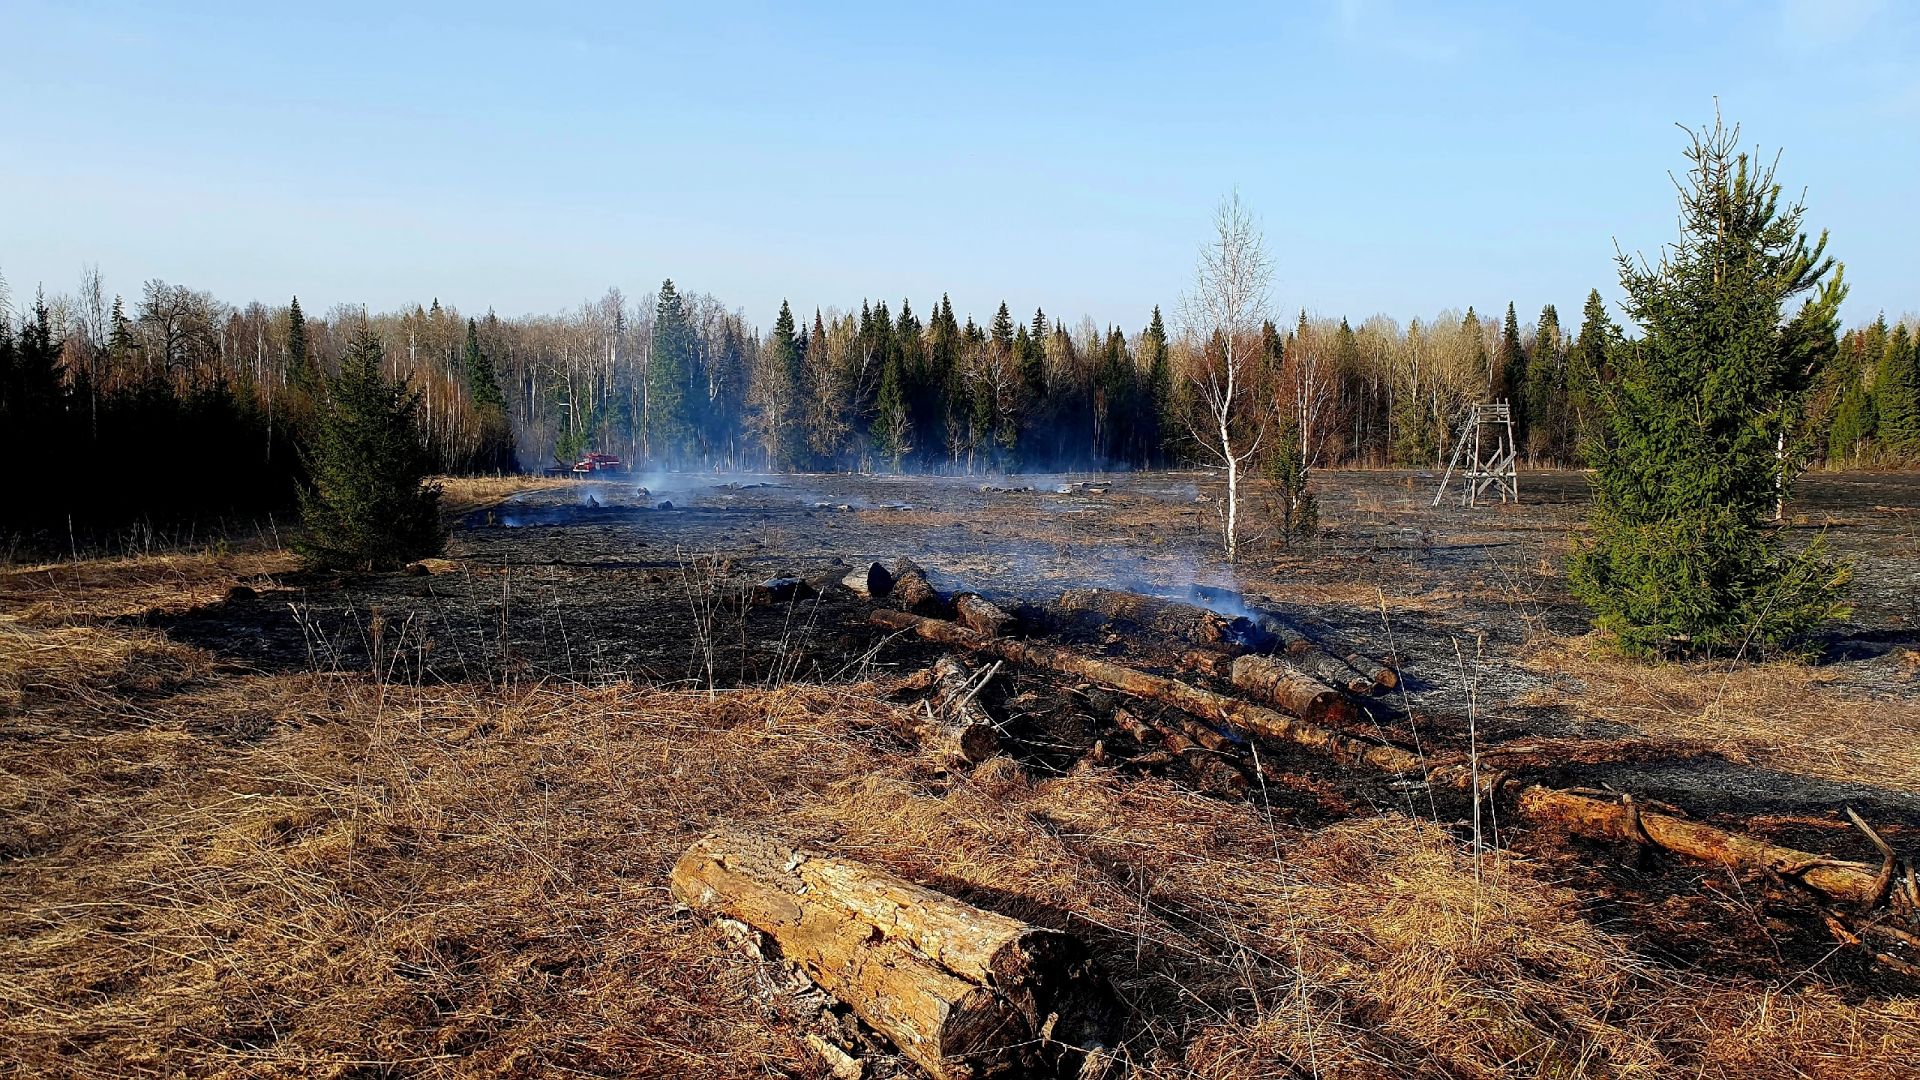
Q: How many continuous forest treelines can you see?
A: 1